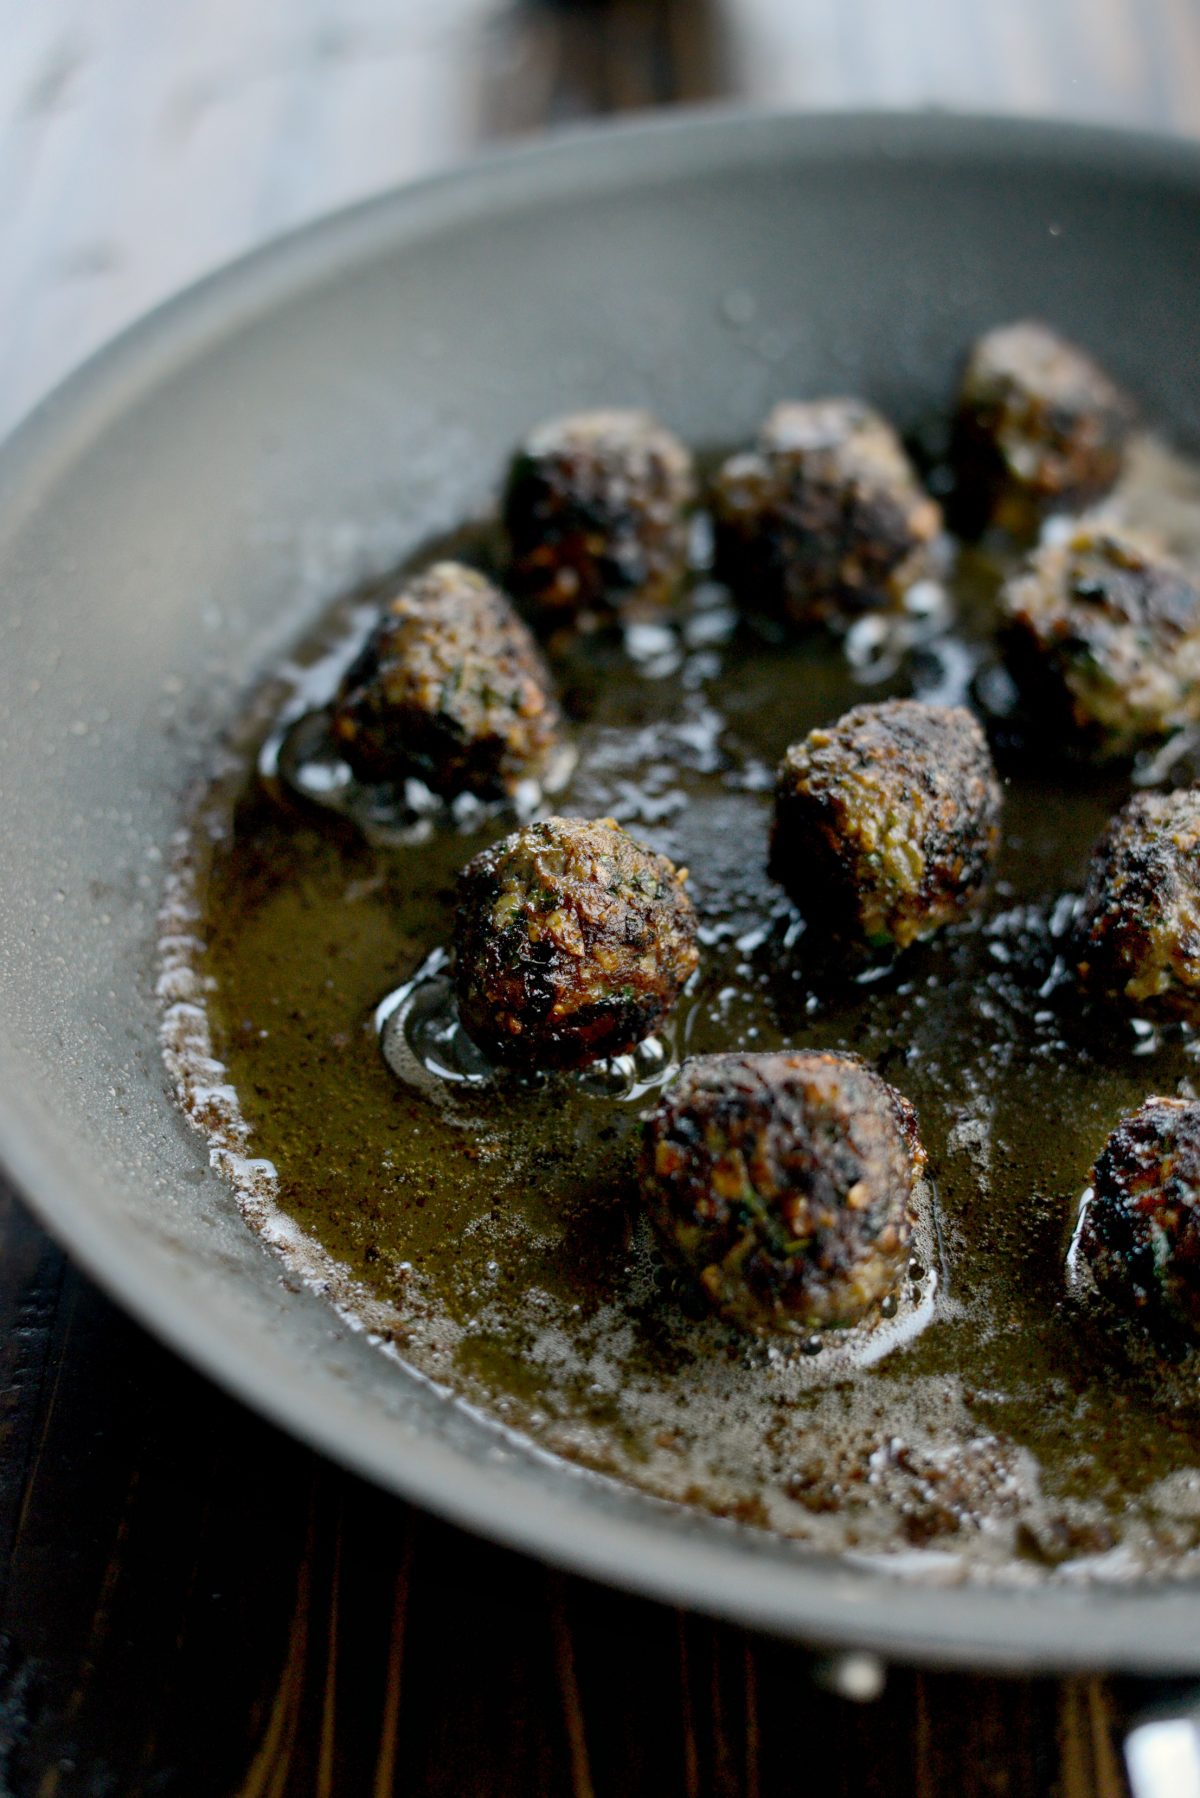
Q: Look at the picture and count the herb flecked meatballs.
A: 10